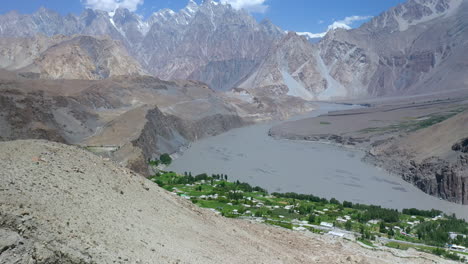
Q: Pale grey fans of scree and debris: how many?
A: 2